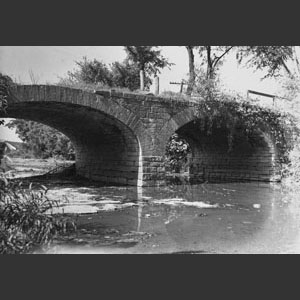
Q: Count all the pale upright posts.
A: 2